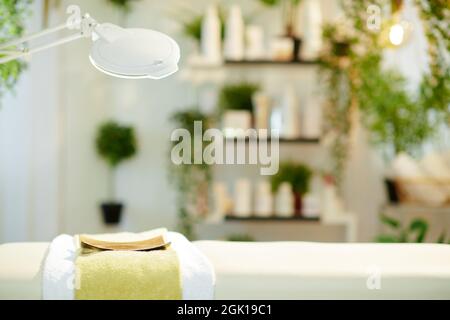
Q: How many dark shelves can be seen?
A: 3